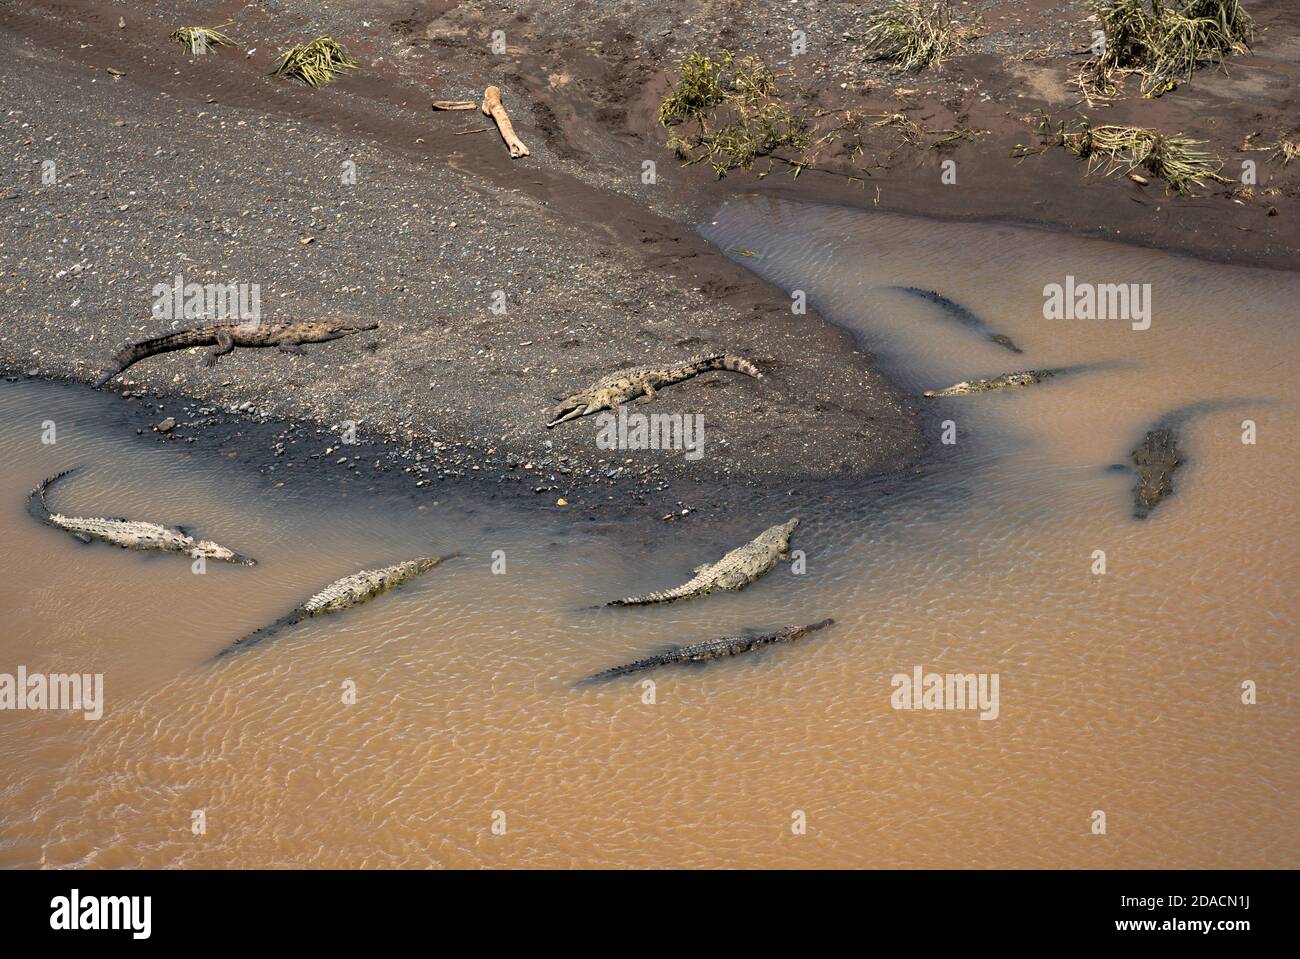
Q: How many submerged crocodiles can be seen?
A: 7